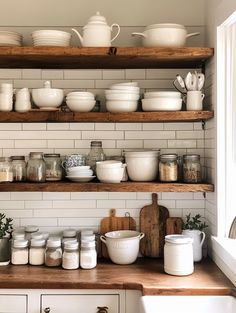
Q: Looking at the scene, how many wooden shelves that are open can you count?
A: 3